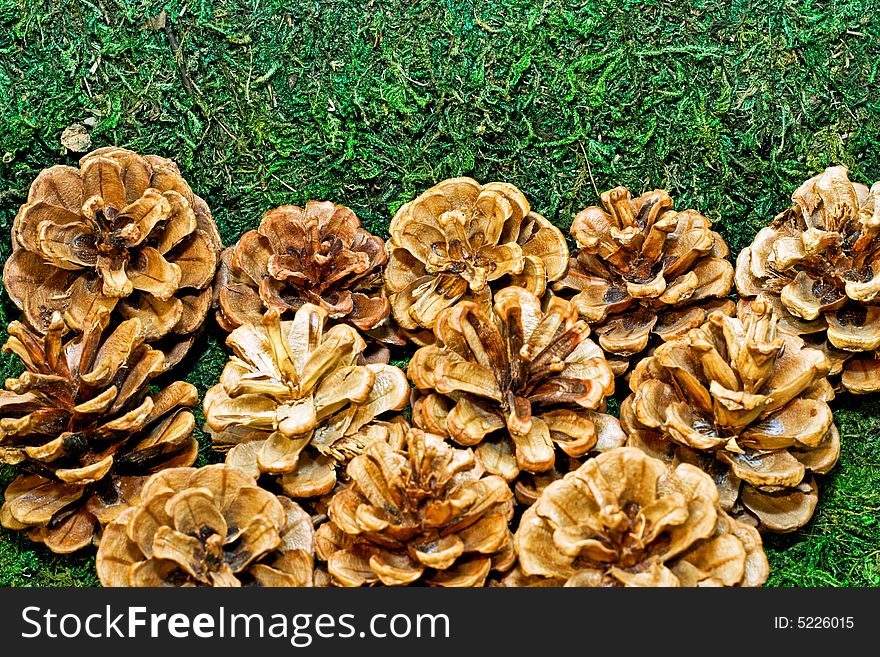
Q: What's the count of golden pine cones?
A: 12